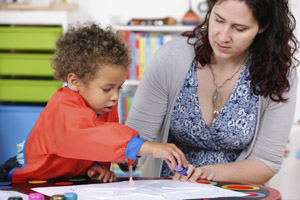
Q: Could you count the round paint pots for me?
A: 4